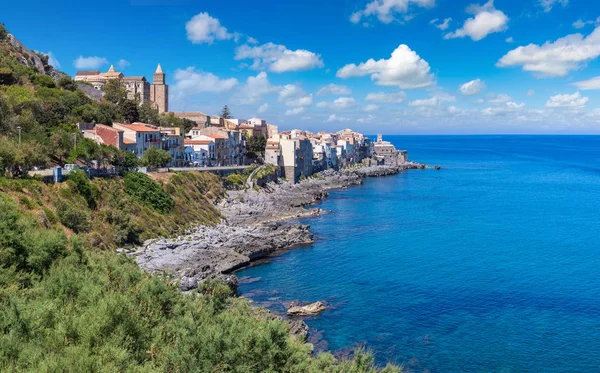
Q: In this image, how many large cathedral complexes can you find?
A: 1